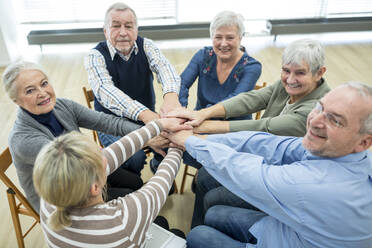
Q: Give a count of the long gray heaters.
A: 2